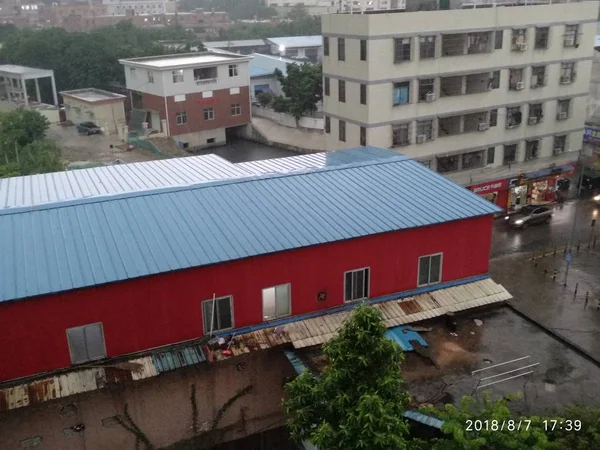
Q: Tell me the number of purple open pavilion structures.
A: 0